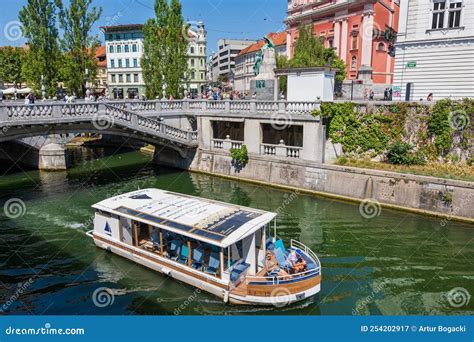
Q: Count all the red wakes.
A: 0